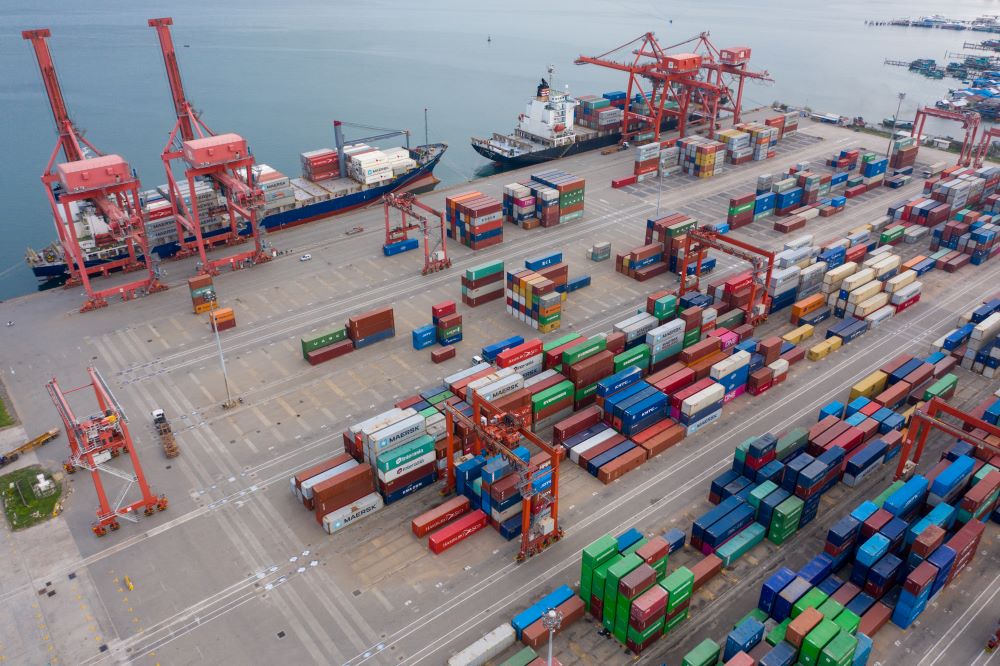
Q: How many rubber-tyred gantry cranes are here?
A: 7